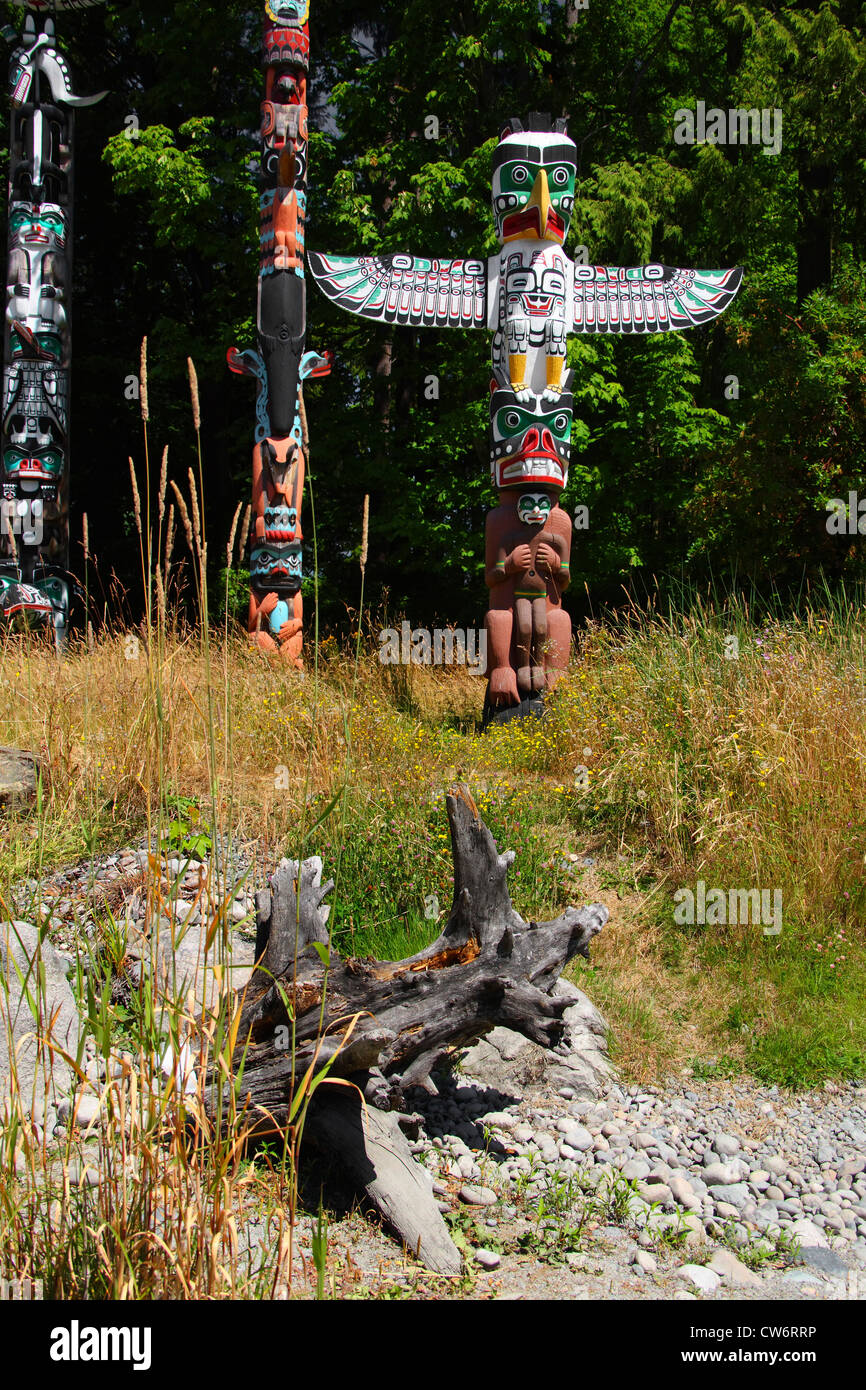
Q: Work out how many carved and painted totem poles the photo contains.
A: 3